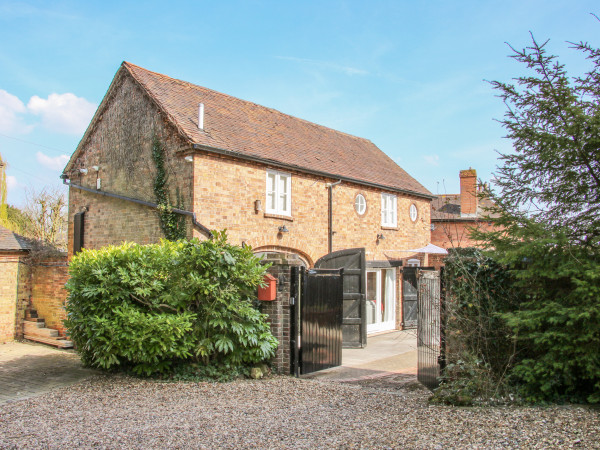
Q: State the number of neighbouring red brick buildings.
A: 1